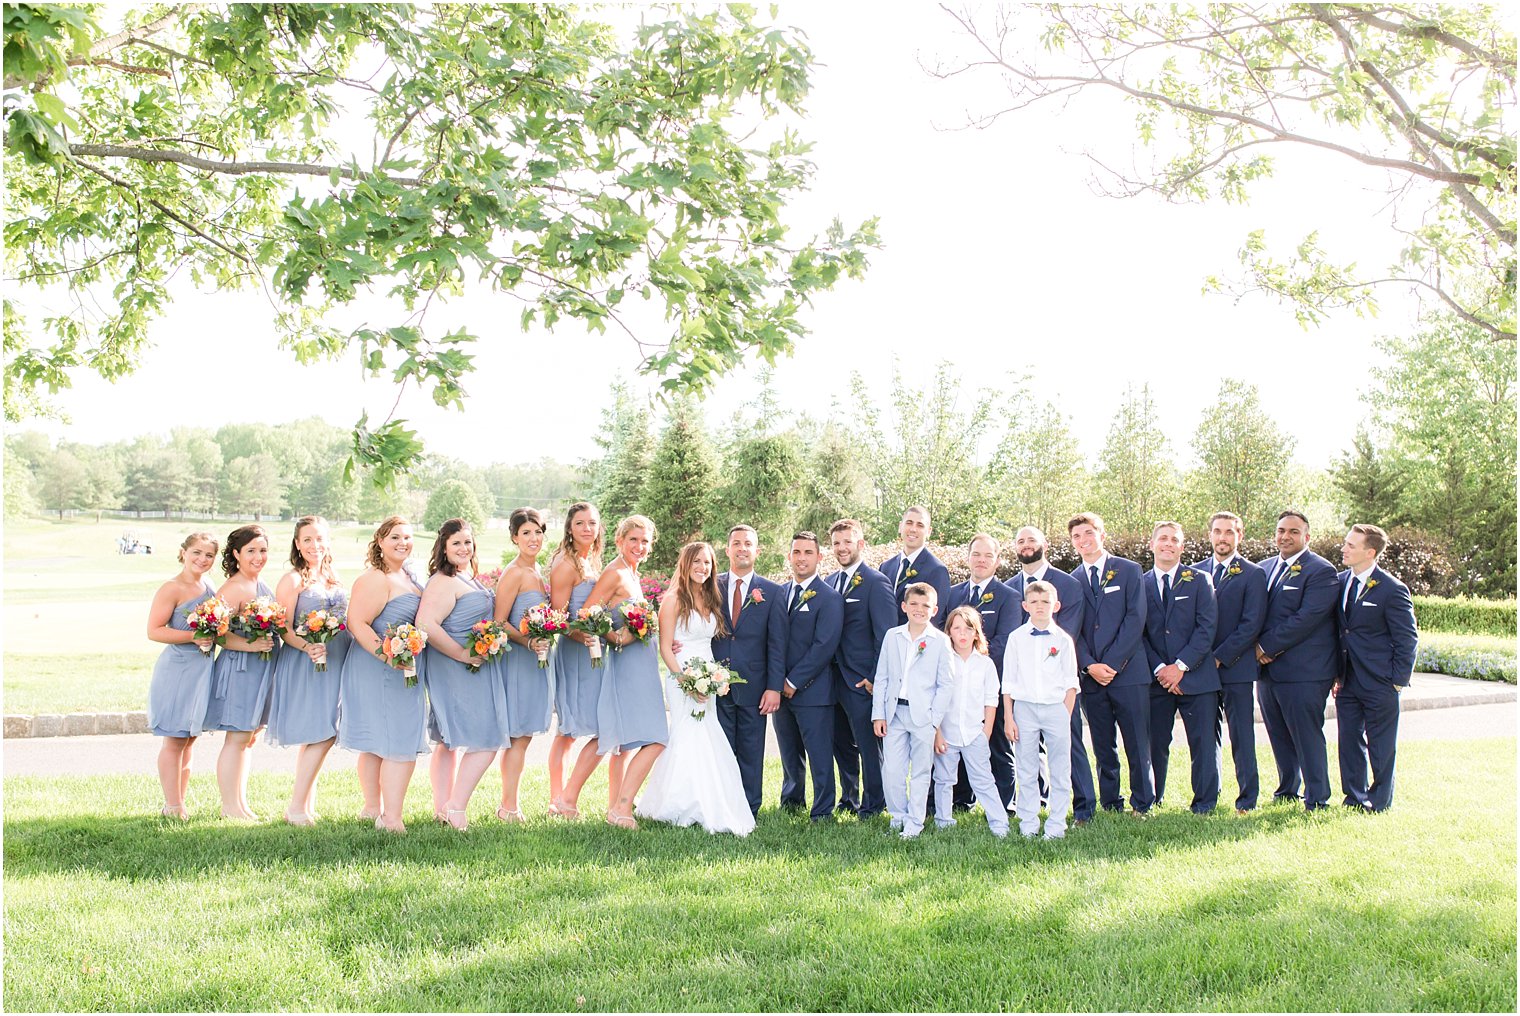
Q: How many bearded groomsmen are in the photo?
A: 3